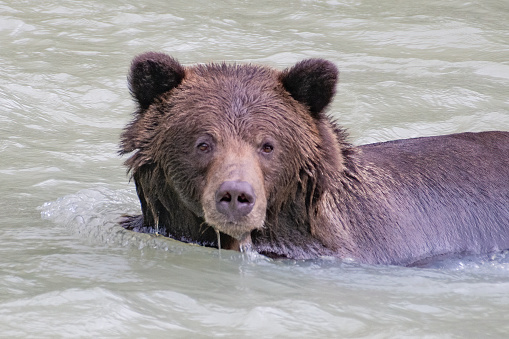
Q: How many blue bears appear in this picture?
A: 0